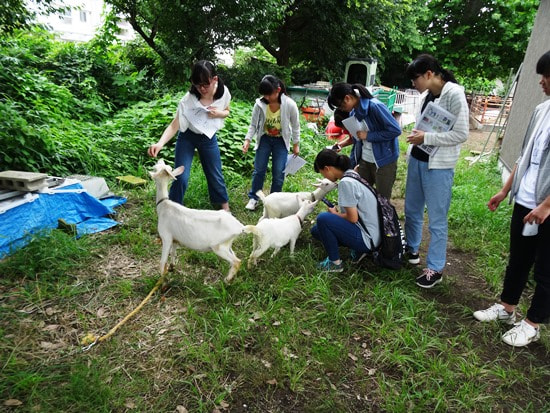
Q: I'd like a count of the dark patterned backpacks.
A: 1